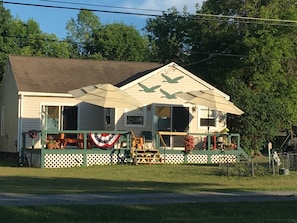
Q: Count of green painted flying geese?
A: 3